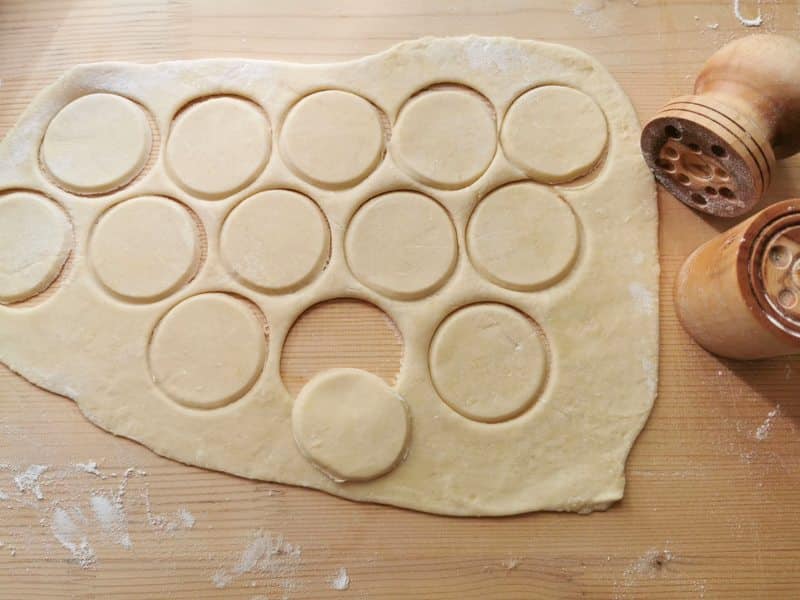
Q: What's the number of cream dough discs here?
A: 13